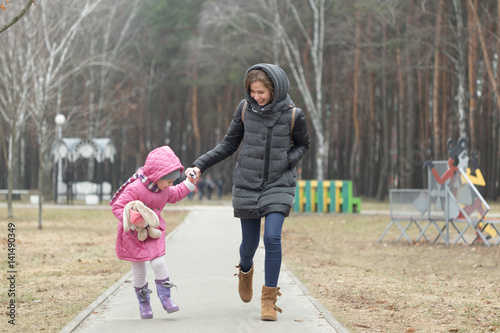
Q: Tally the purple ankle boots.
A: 2